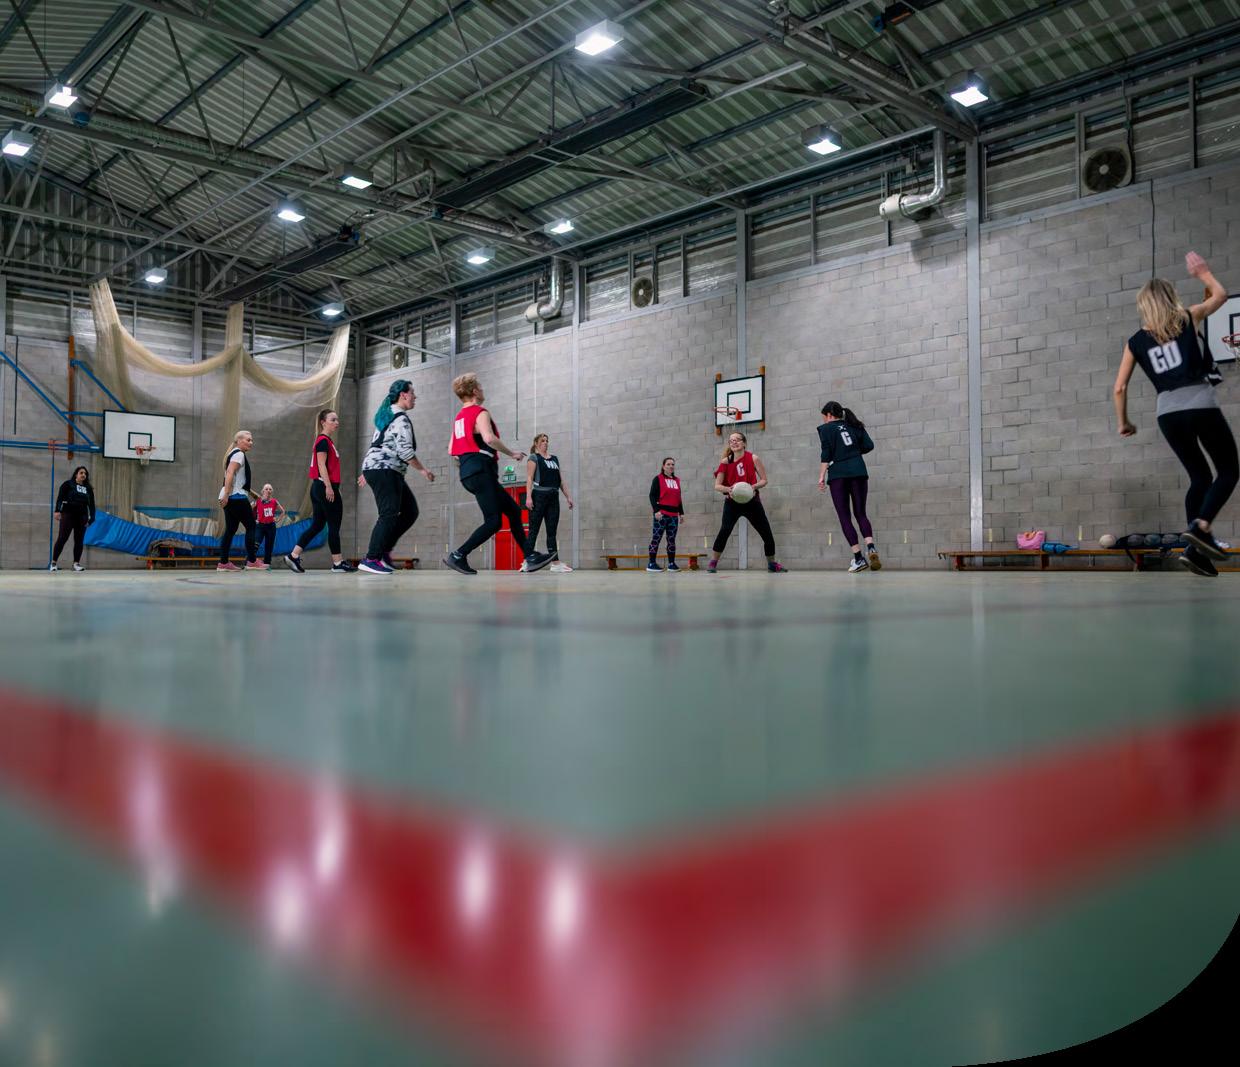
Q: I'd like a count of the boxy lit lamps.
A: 11